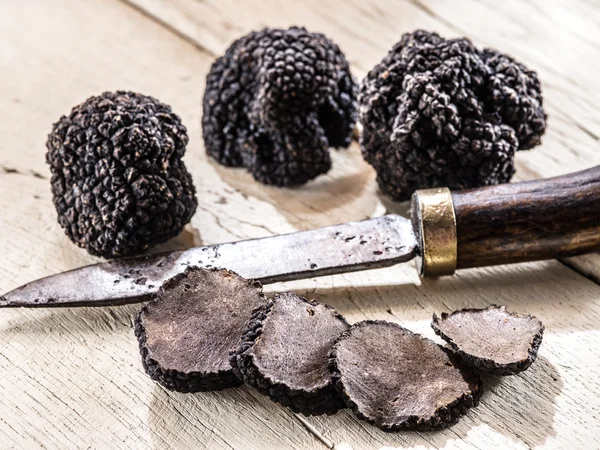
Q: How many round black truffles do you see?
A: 3